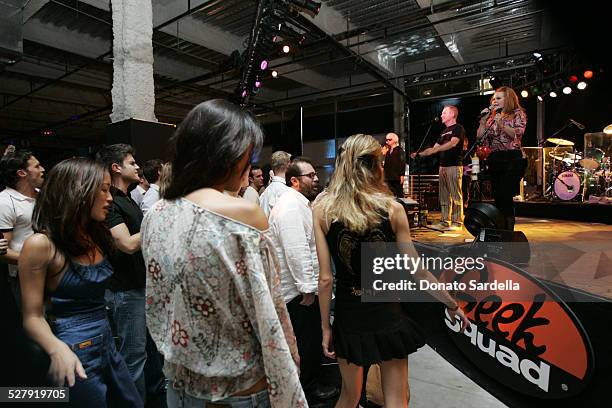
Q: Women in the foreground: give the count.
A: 3